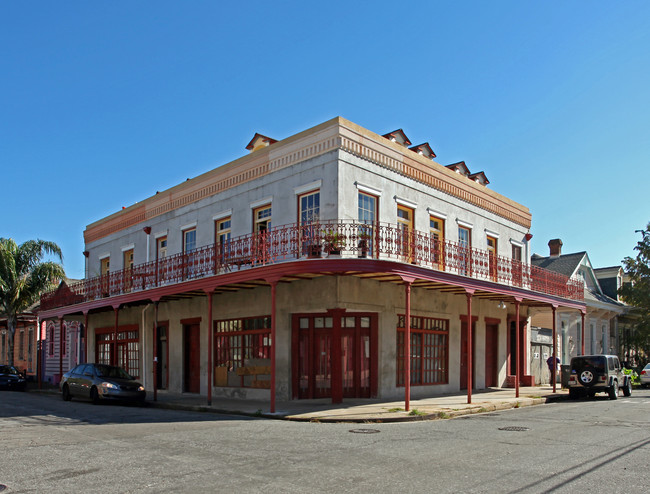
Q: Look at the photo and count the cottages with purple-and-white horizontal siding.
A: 1